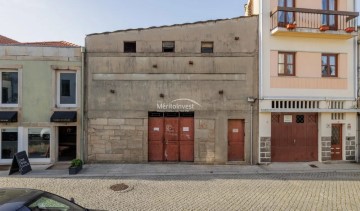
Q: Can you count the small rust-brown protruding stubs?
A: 6